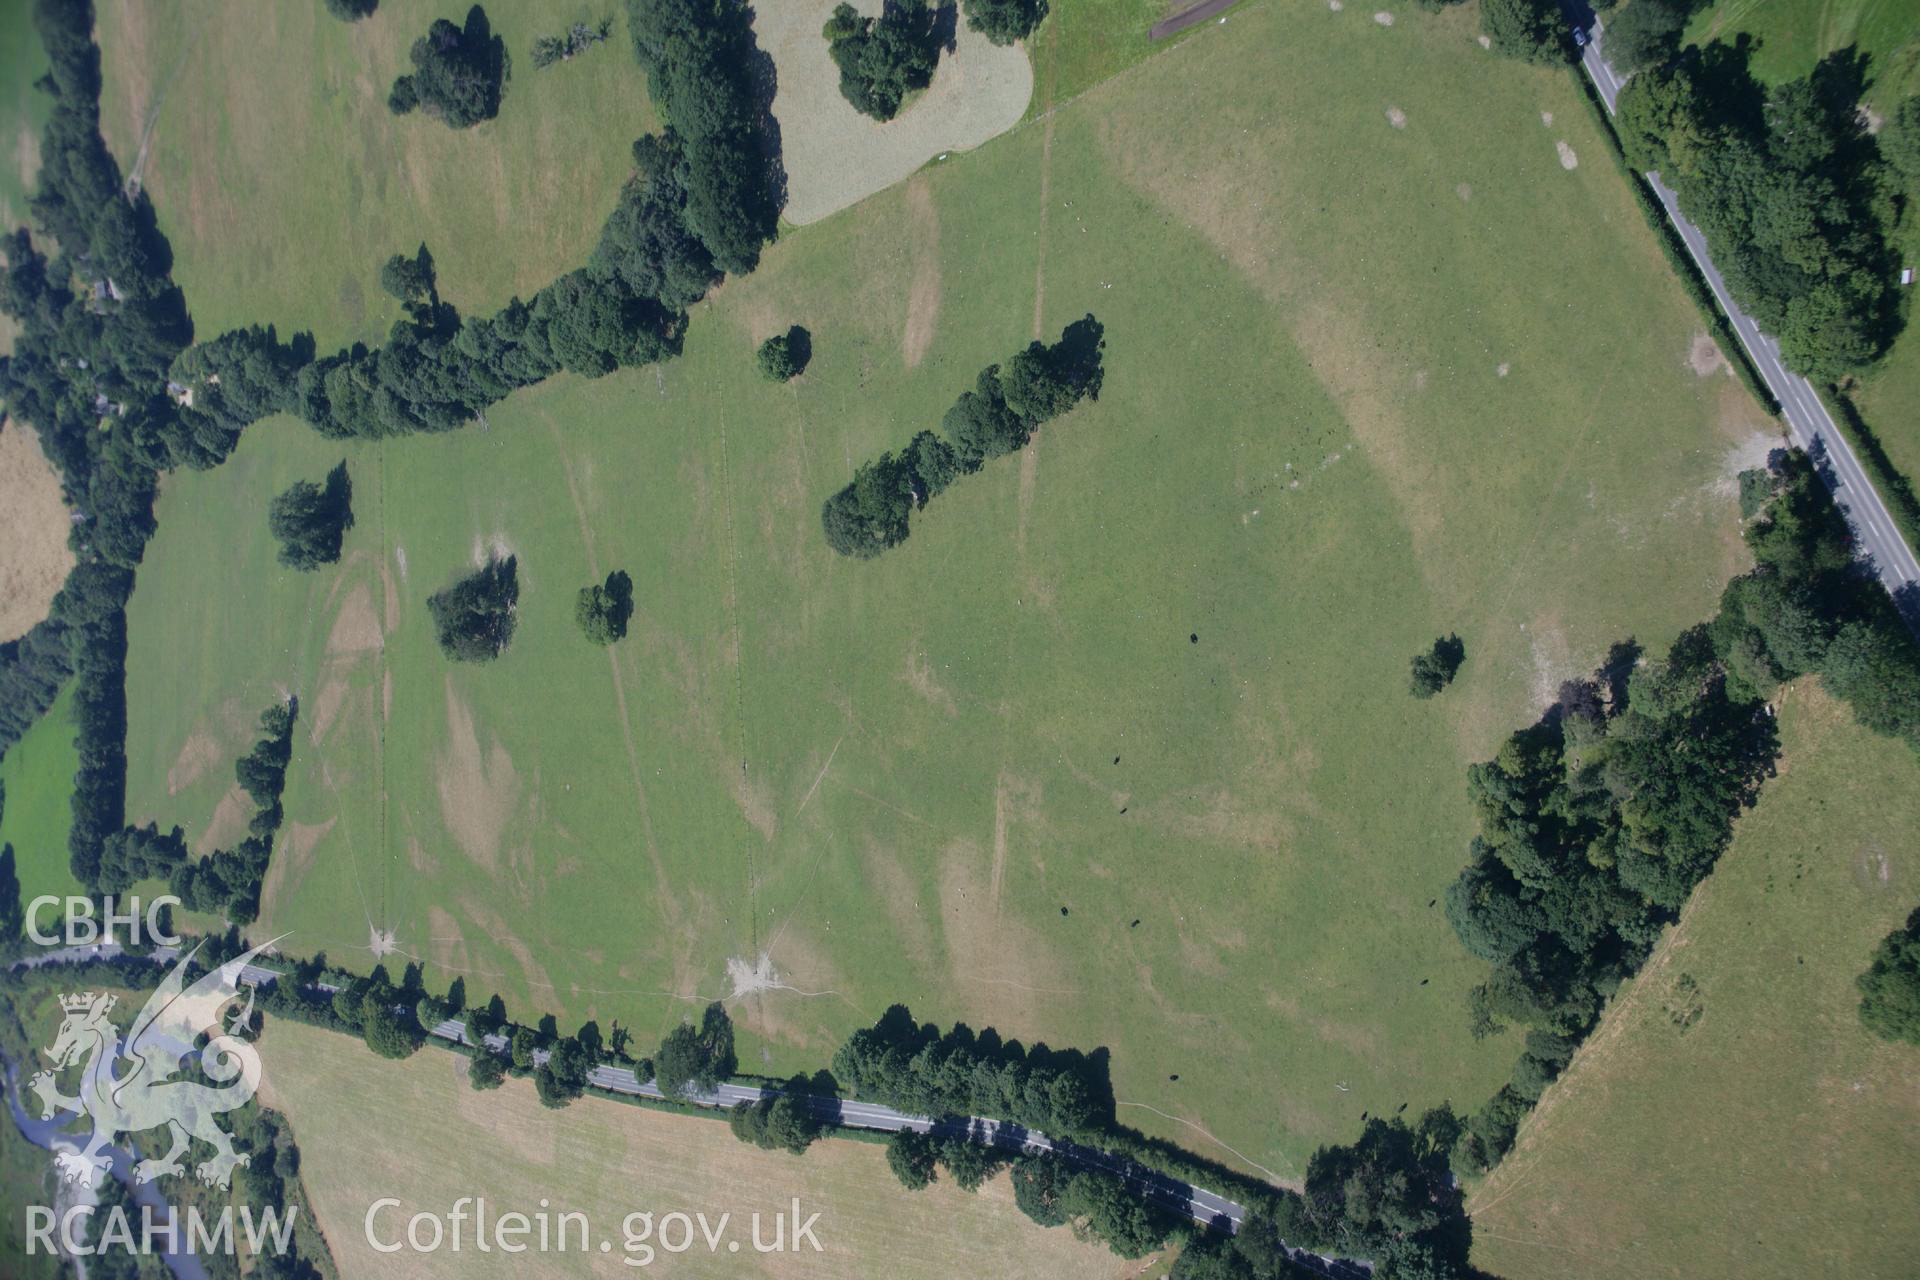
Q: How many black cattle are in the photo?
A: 10